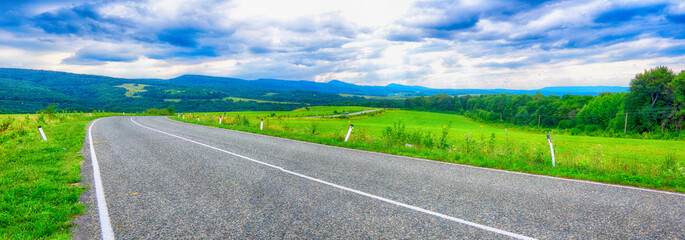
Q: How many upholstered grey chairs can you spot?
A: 0